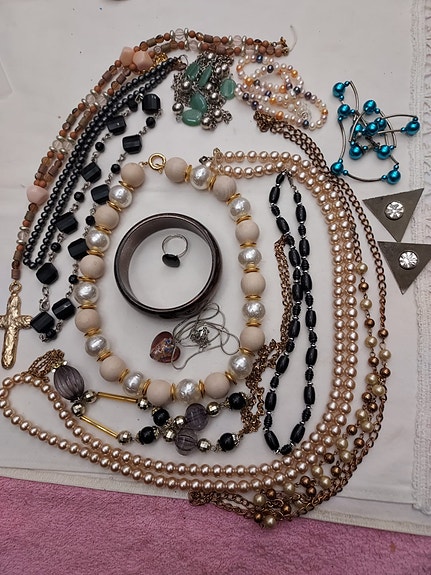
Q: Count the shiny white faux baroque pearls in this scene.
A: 11